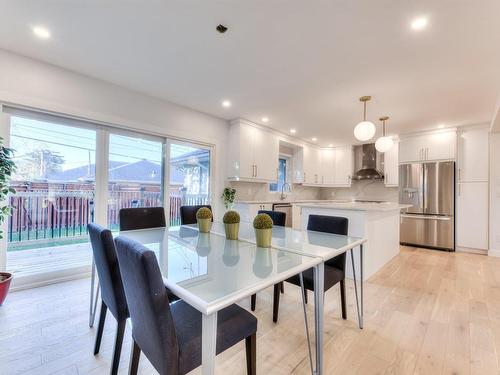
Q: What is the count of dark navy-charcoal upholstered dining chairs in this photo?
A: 6